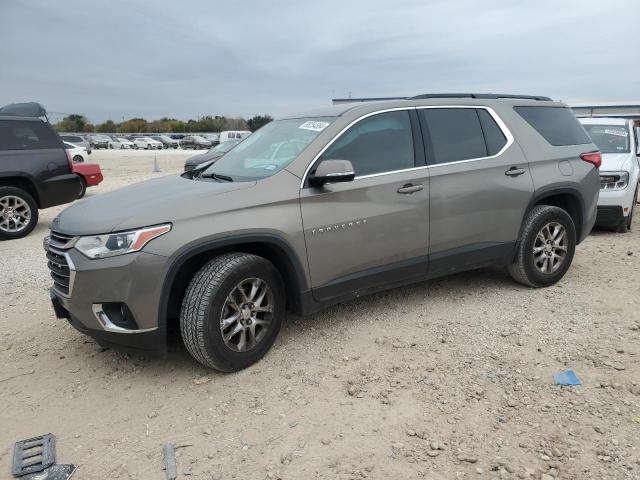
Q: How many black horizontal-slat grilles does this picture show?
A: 1